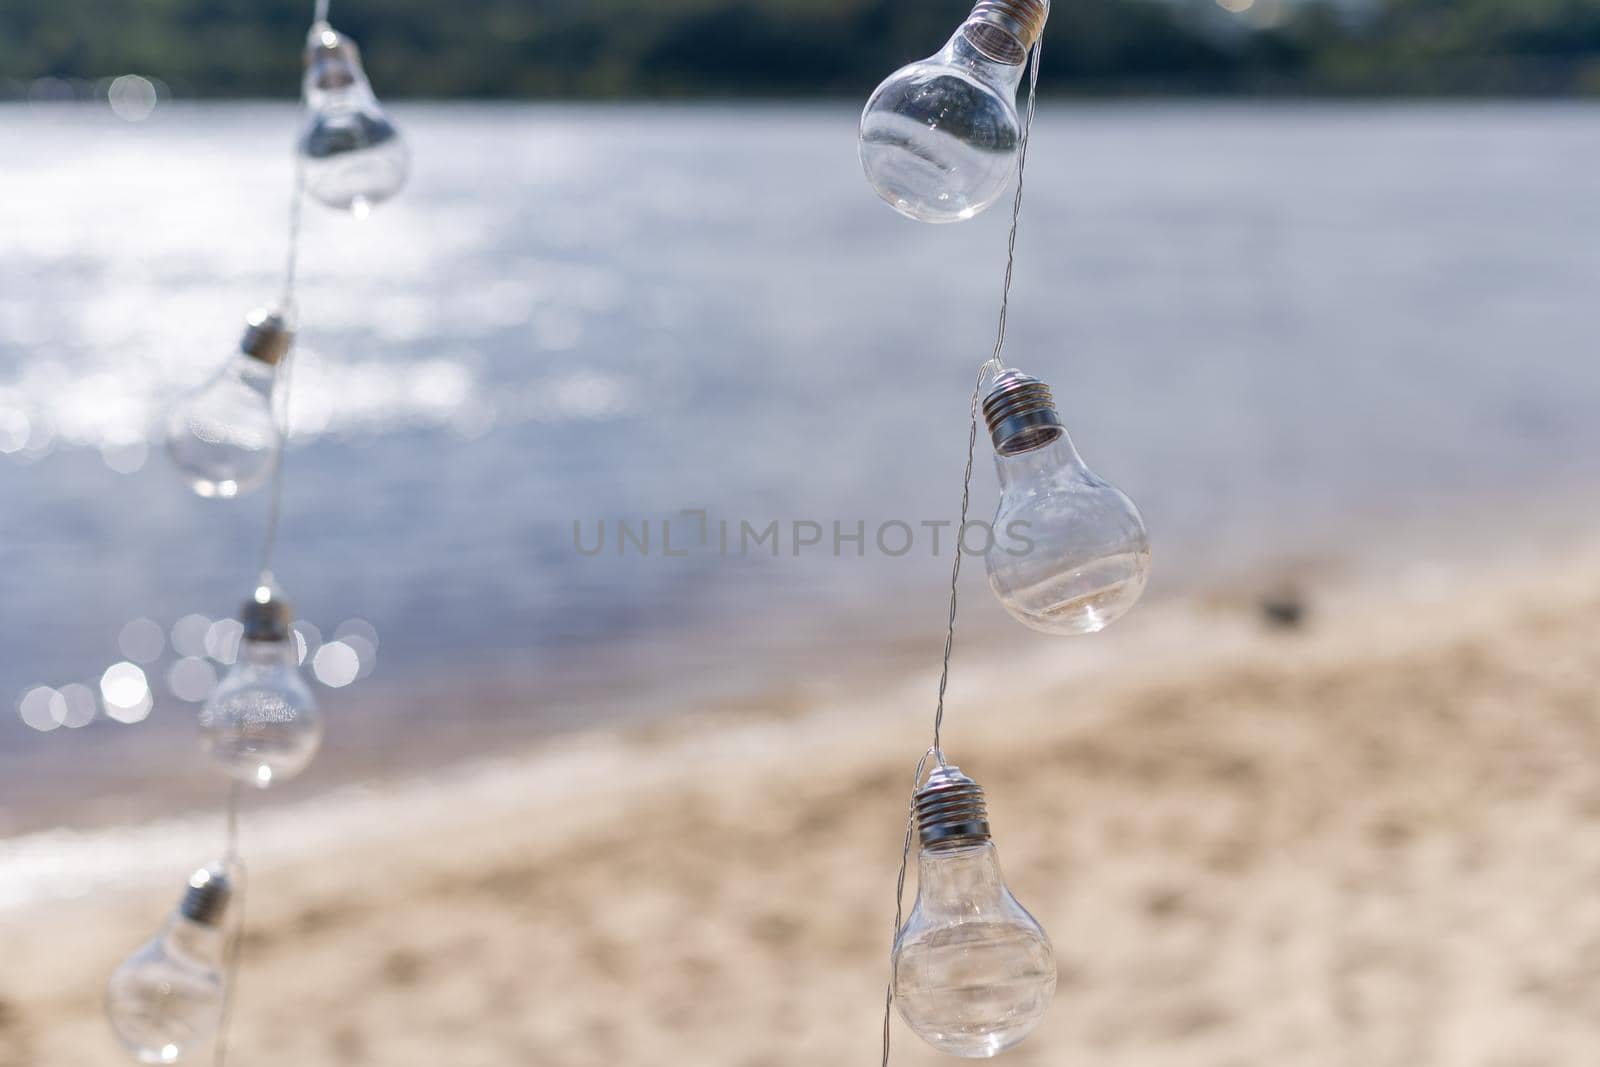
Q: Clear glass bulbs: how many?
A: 7